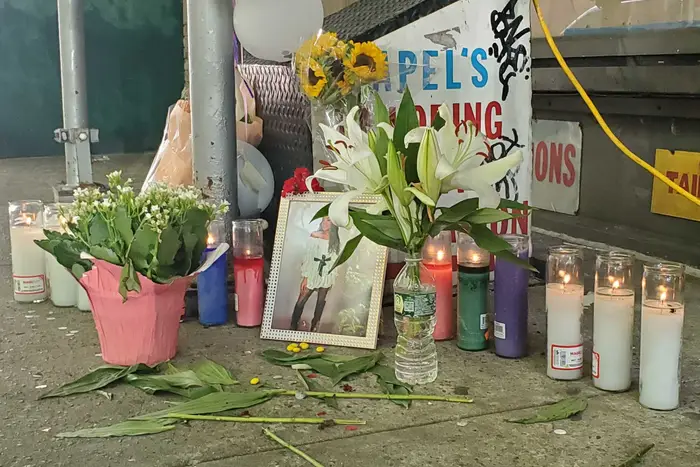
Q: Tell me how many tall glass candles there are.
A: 11